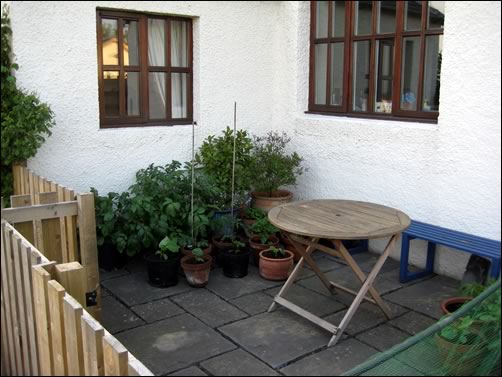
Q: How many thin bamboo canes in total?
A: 2